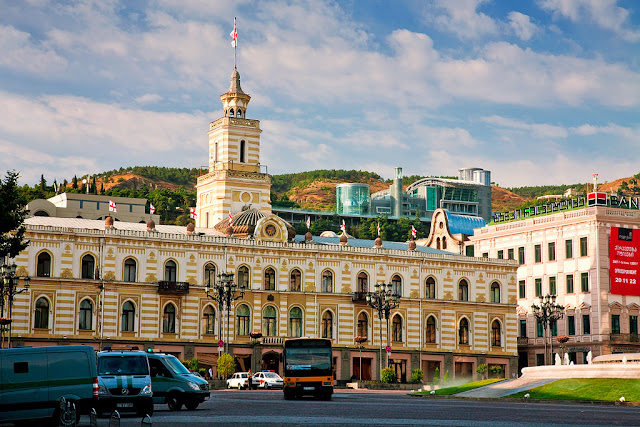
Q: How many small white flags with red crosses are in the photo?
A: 9